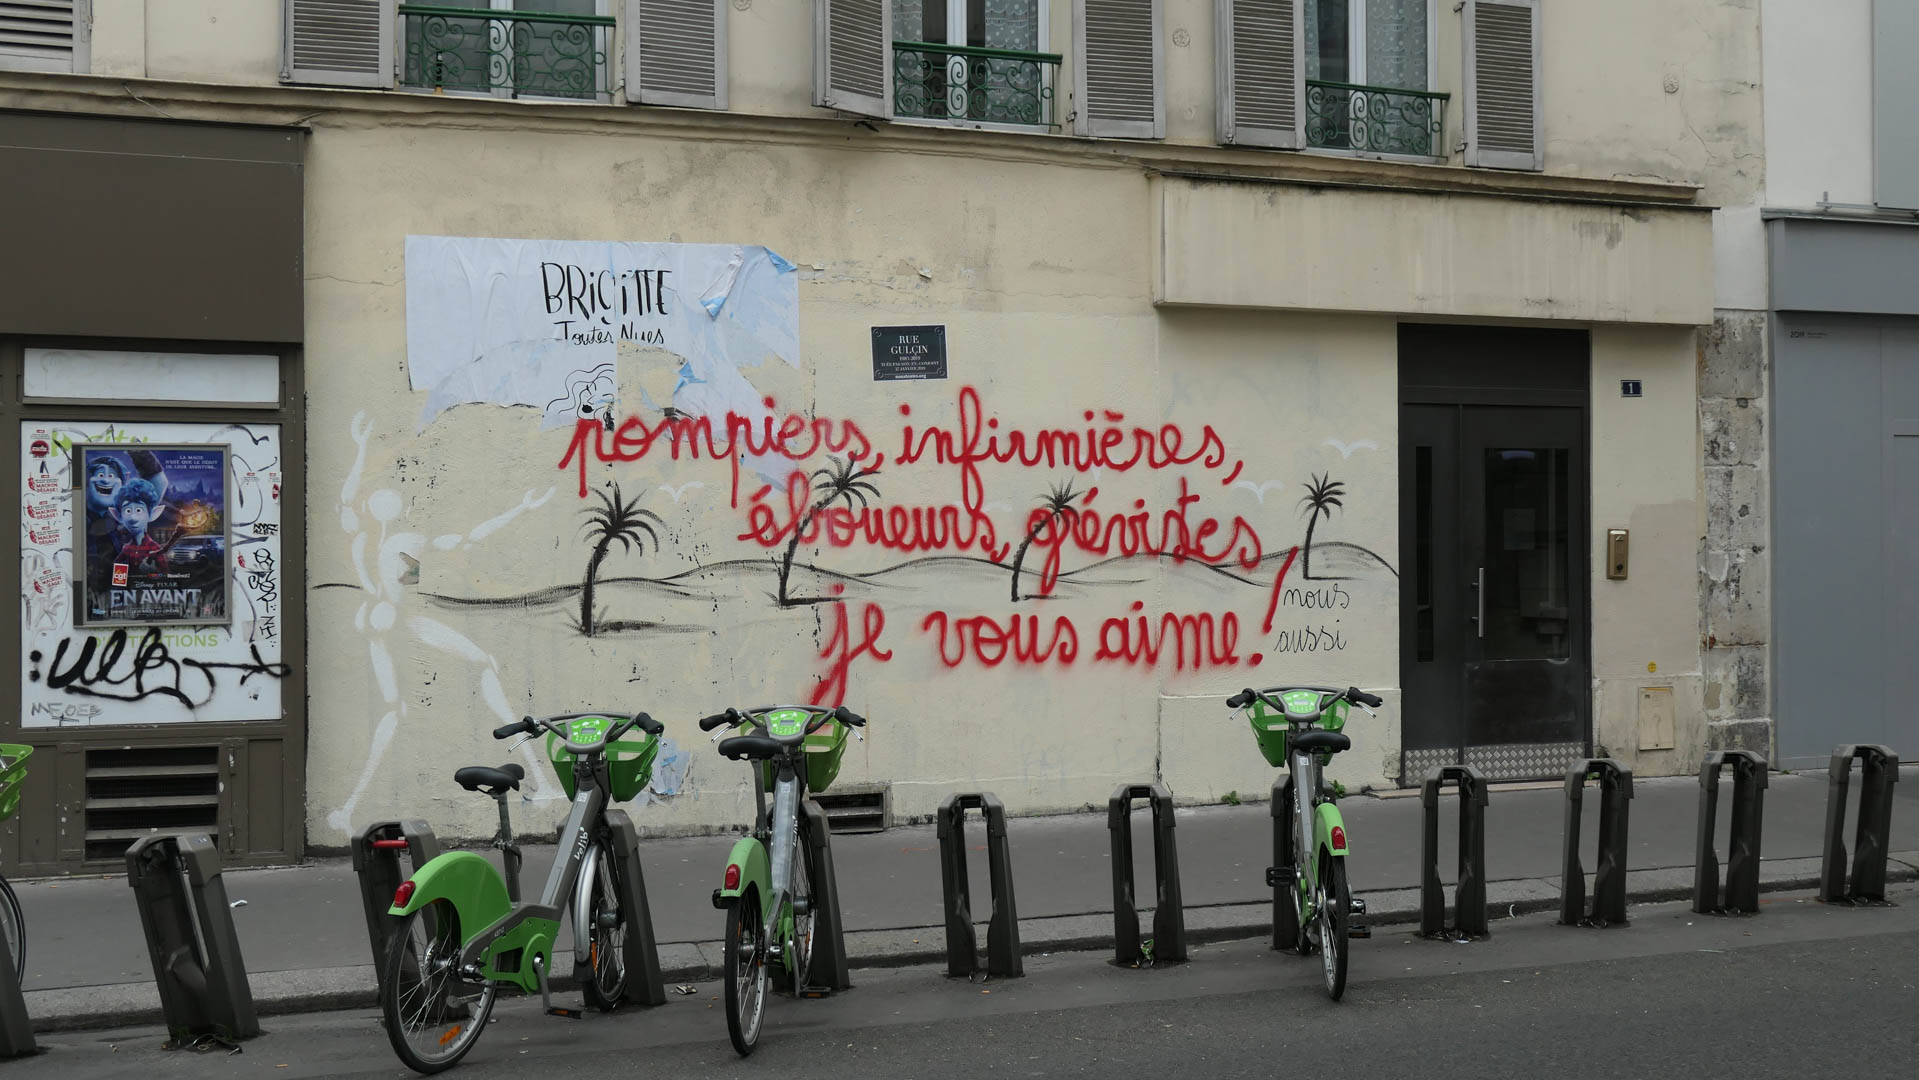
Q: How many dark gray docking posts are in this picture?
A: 12